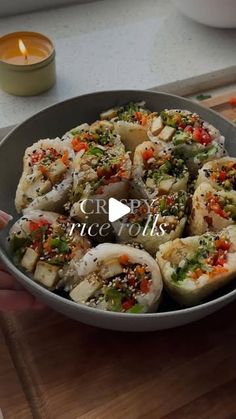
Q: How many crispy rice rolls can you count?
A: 12